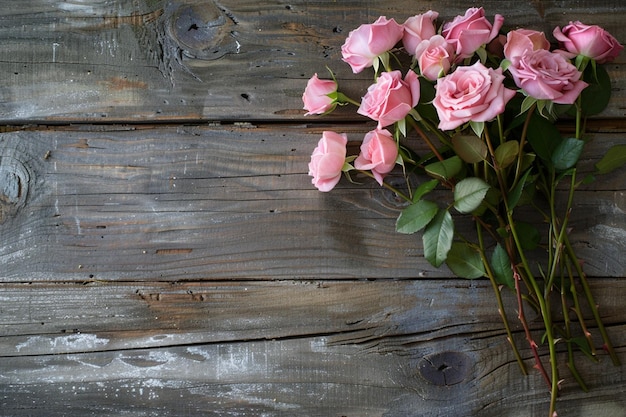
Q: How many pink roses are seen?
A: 12